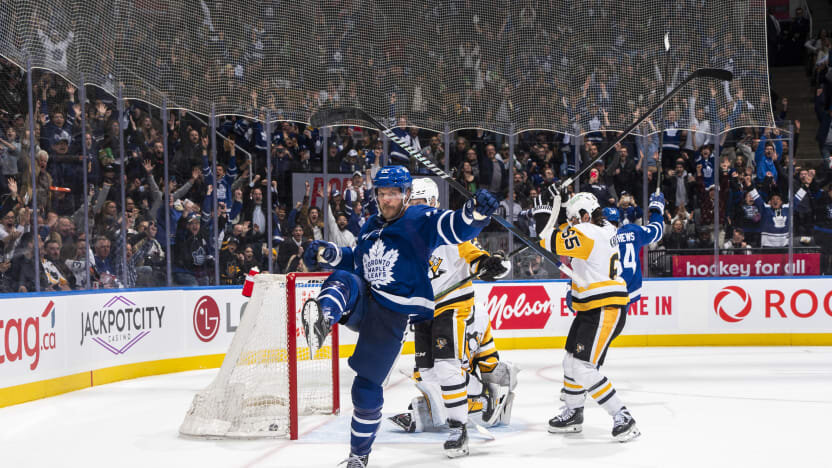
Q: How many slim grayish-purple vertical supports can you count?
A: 14